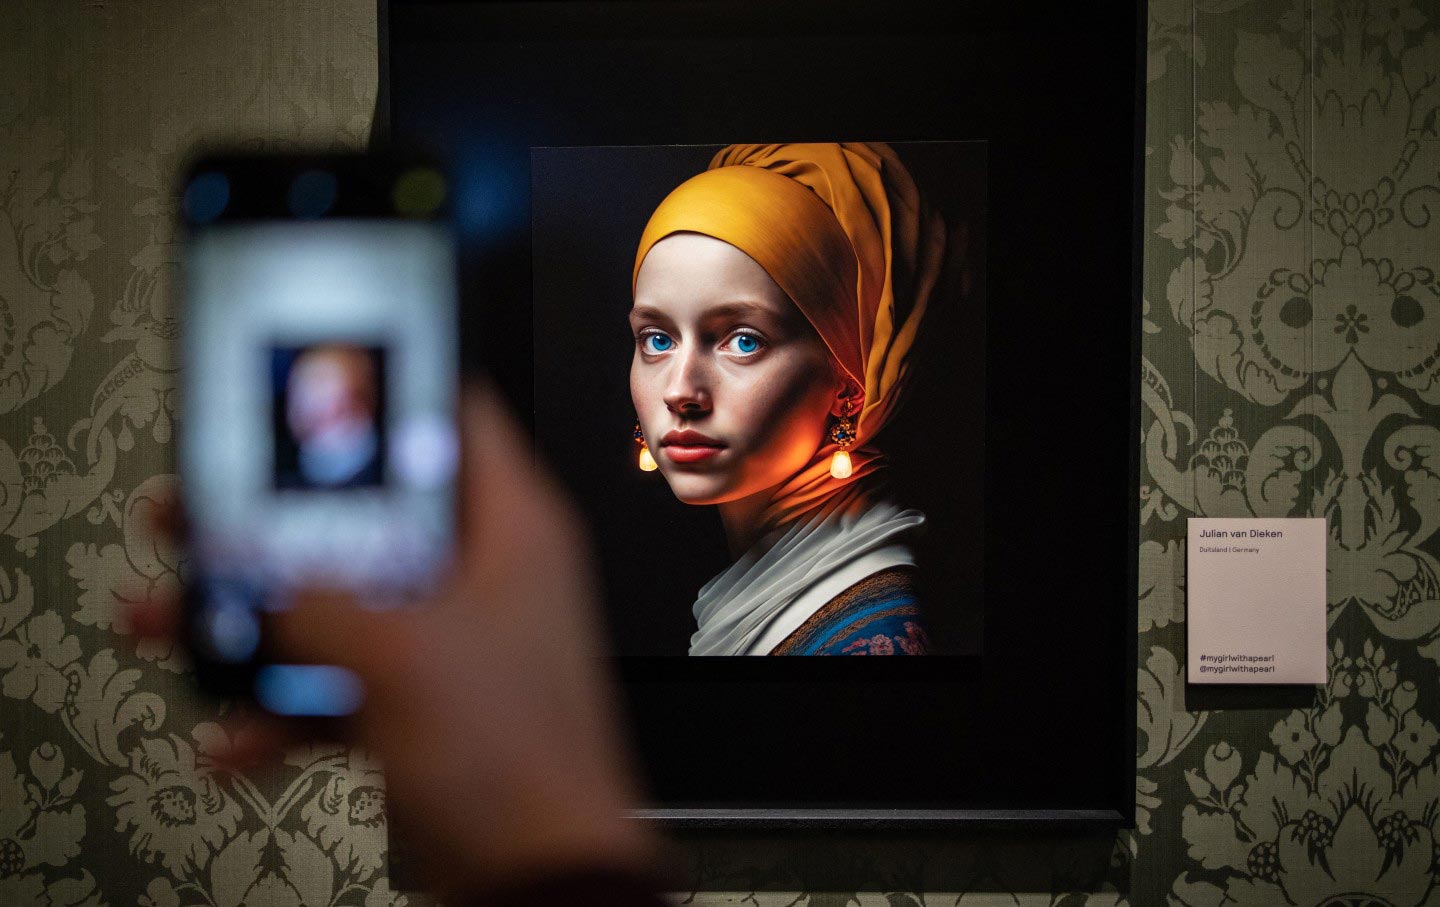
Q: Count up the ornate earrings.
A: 2